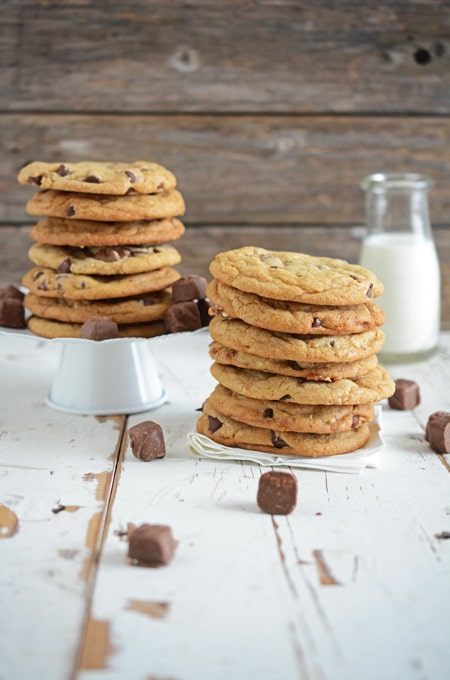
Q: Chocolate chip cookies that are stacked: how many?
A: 14